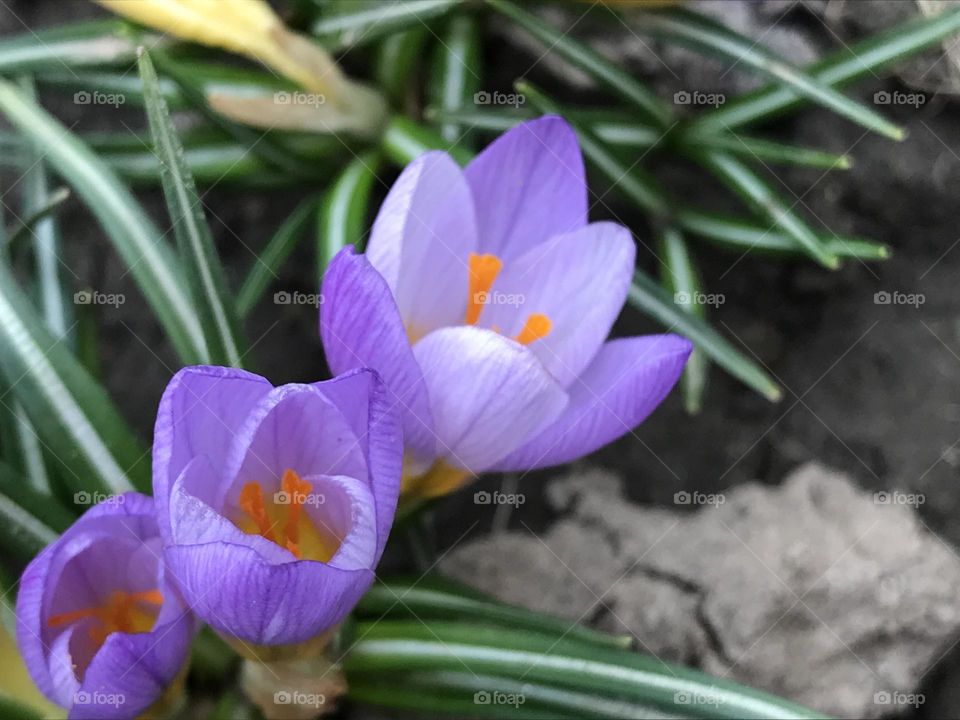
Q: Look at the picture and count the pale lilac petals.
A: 3